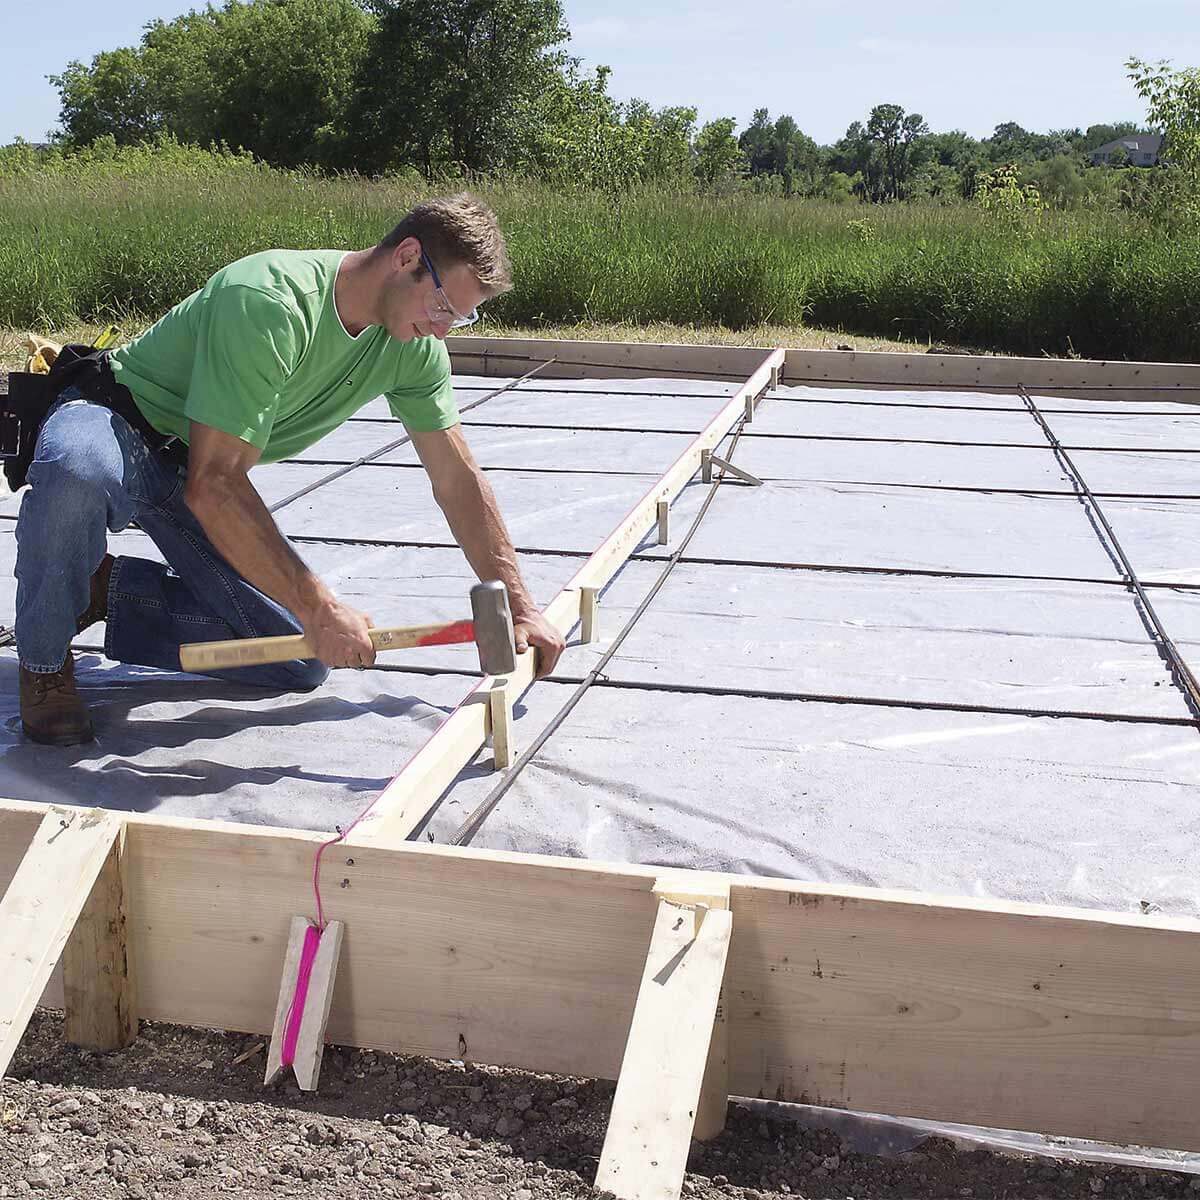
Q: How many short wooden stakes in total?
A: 6